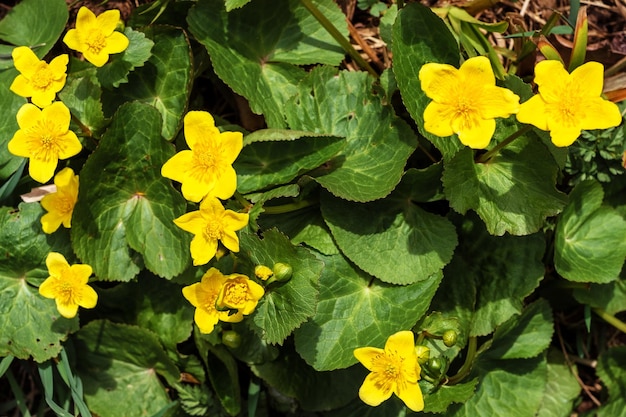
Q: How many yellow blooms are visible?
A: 12